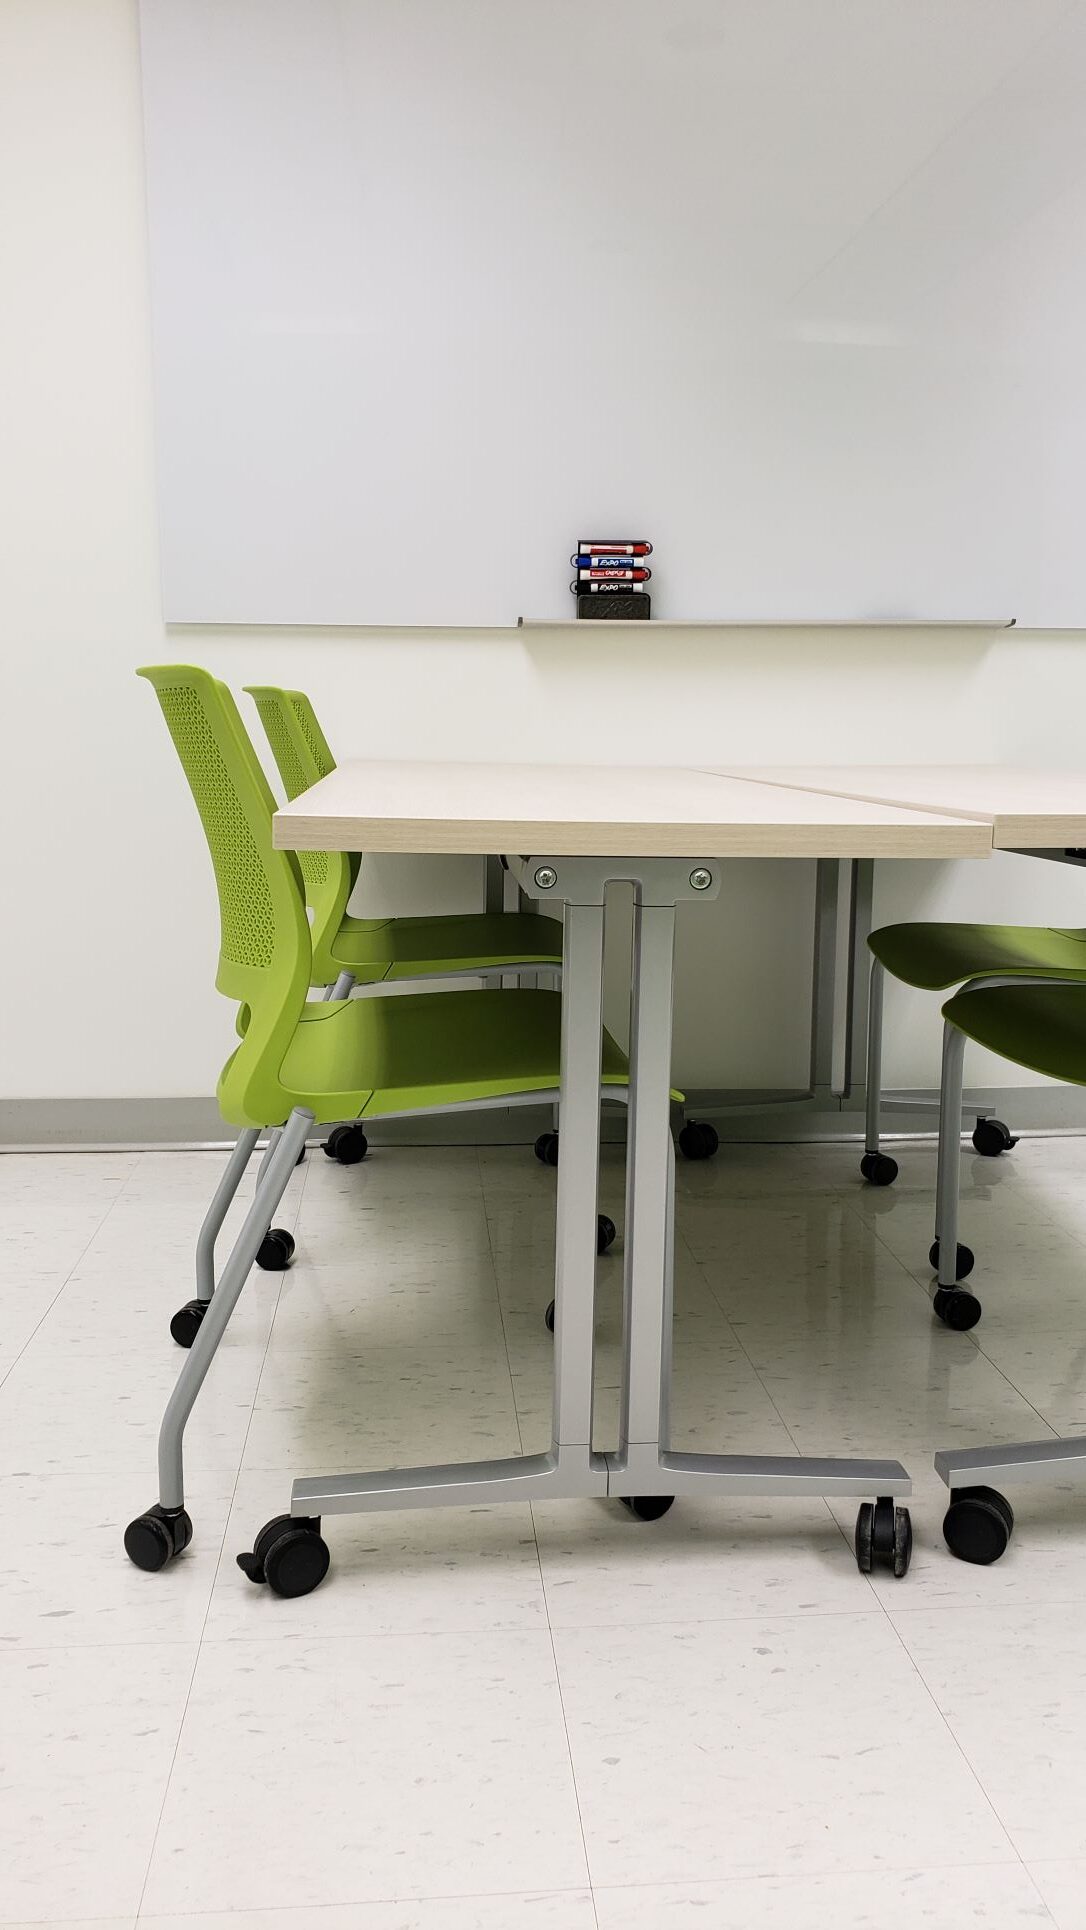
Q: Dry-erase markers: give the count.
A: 4